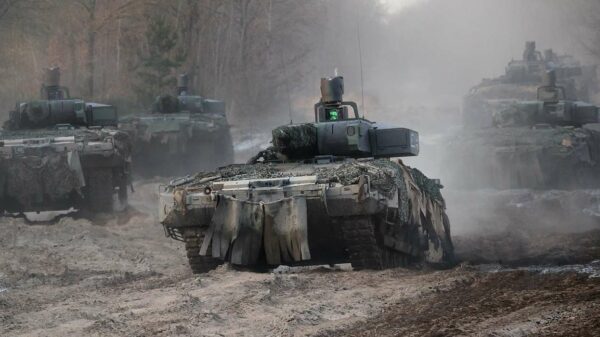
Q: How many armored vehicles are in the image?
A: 5